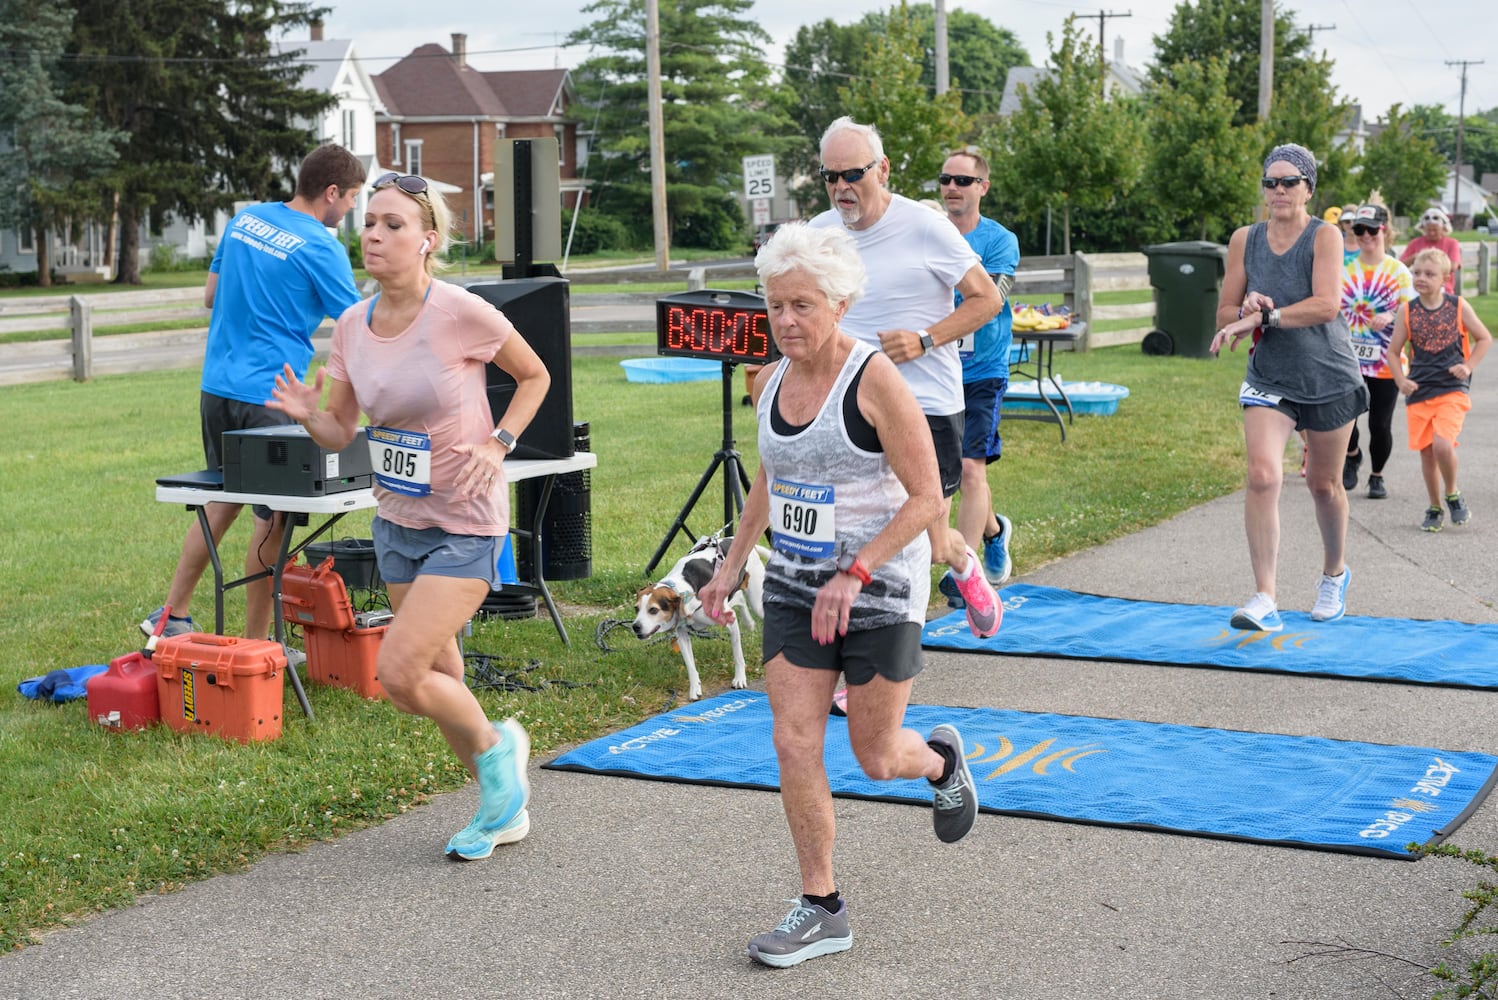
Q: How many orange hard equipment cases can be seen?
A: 2